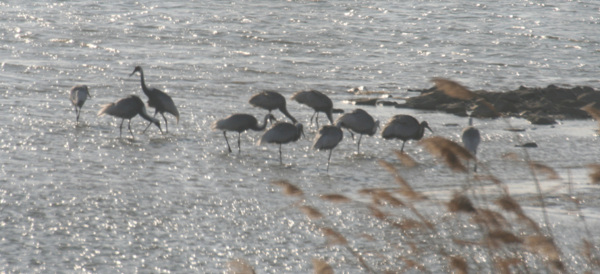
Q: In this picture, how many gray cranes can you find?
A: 11